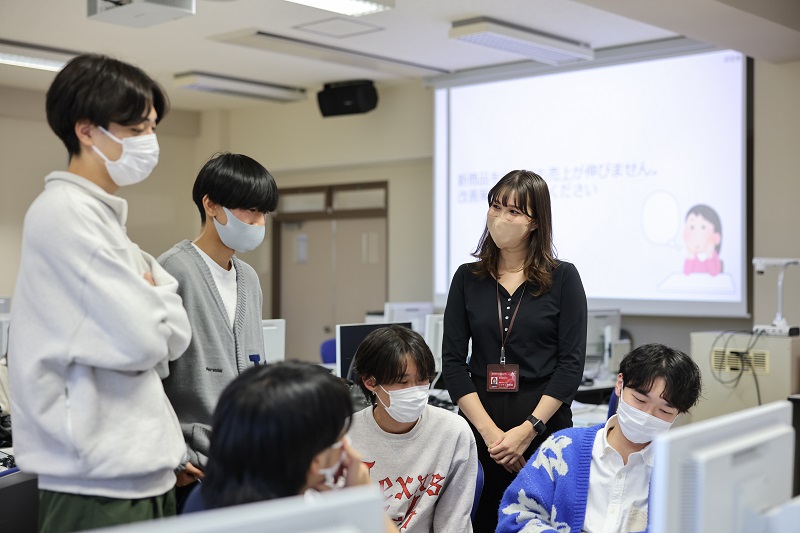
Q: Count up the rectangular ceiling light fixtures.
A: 4